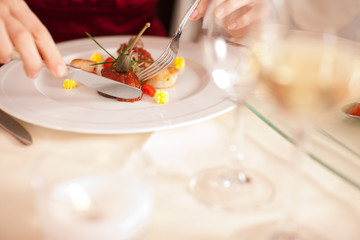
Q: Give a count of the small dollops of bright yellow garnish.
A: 4